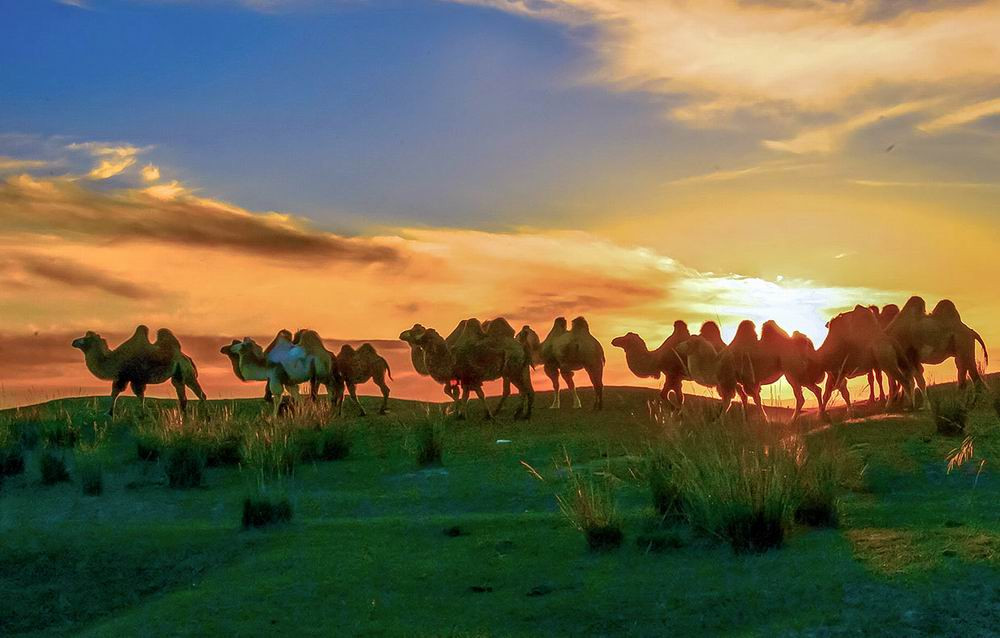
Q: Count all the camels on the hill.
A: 12